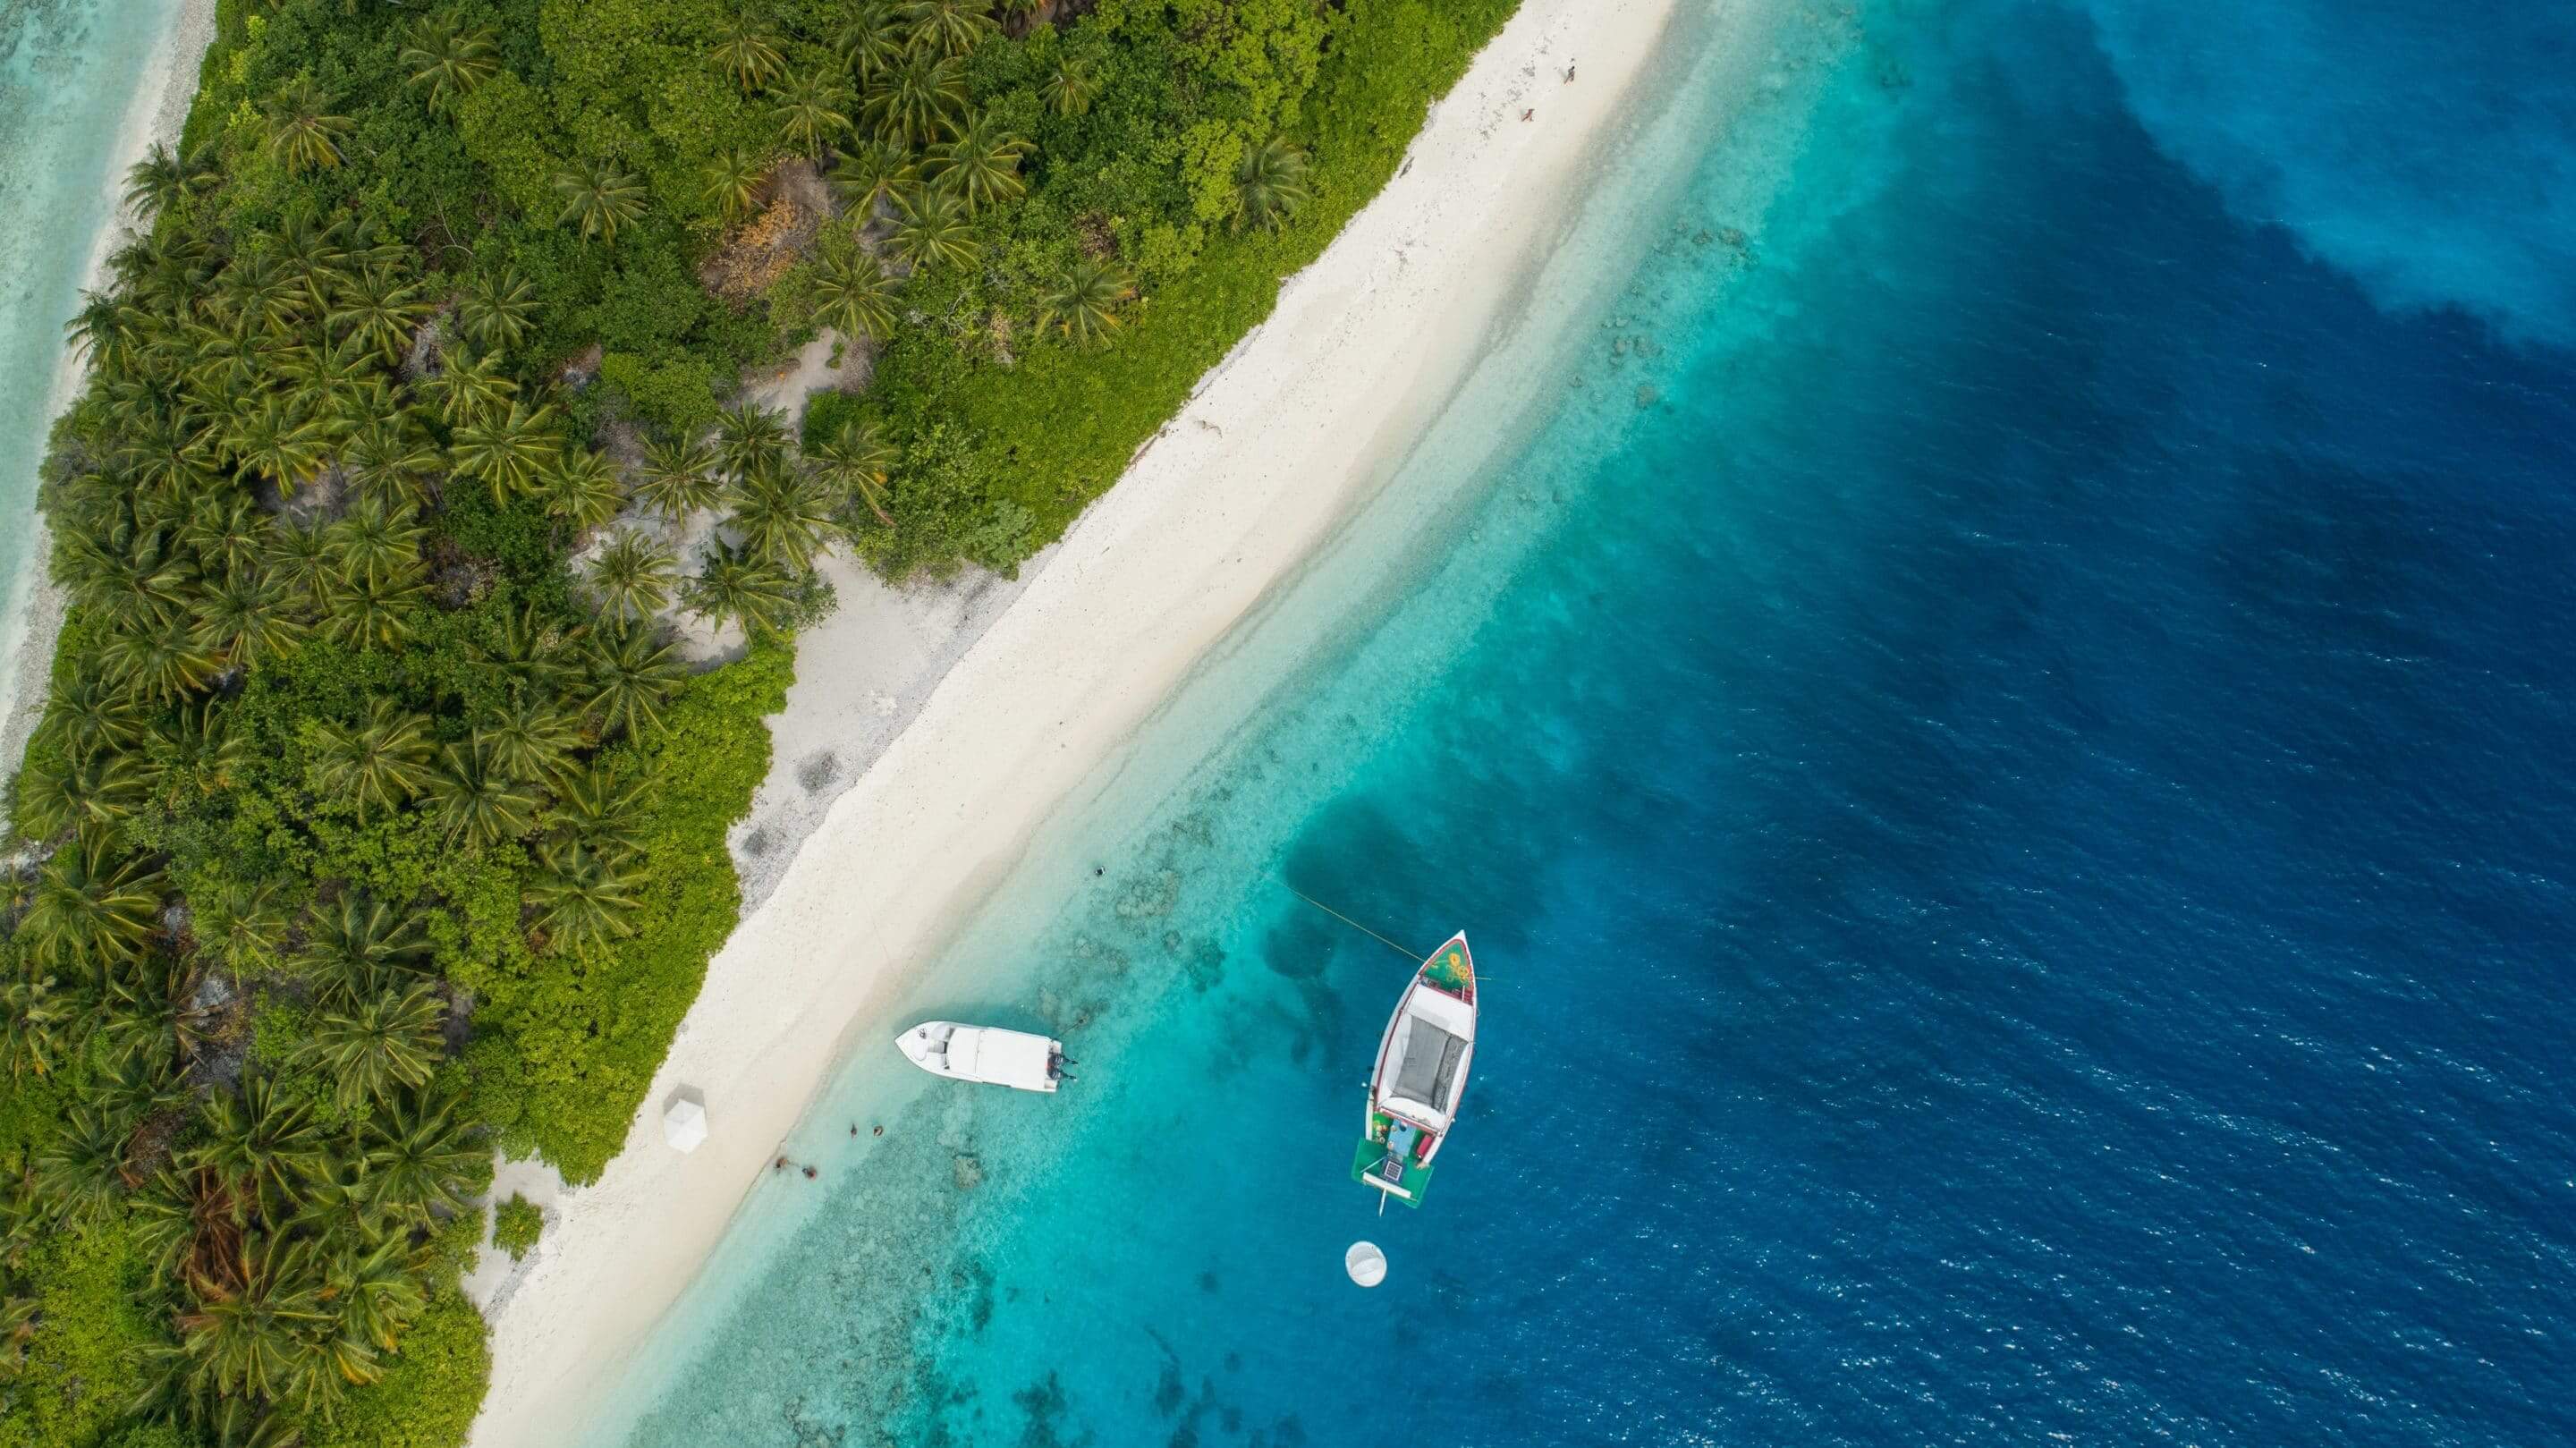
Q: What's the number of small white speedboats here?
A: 1